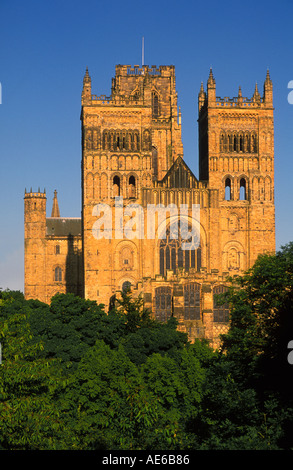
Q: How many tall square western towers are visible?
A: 2